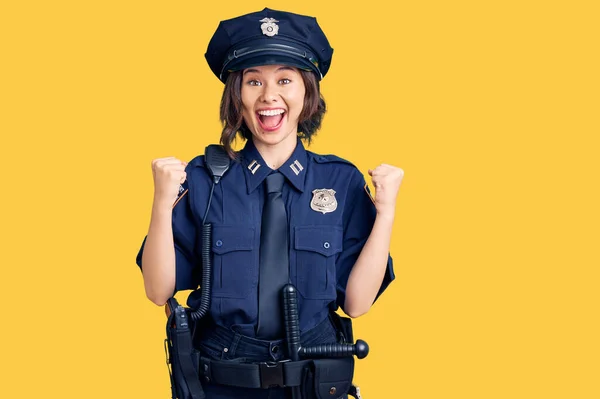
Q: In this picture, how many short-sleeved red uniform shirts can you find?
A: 0